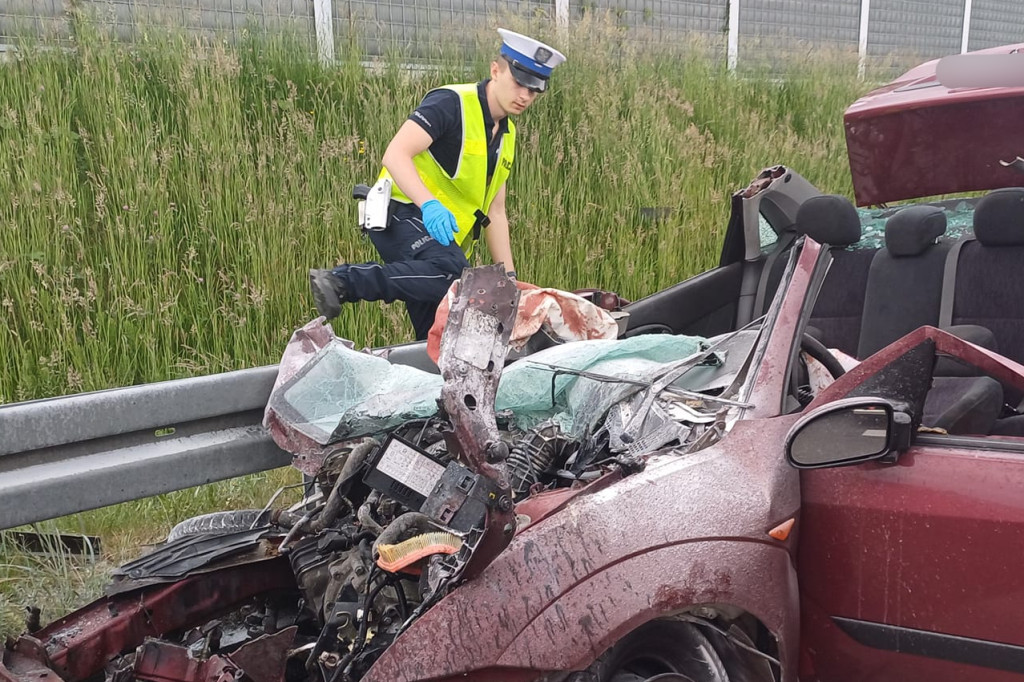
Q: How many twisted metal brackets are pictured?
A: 1